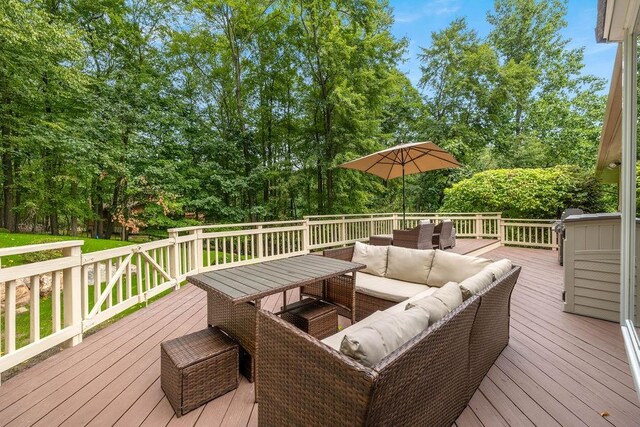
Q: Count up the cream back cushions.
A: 7